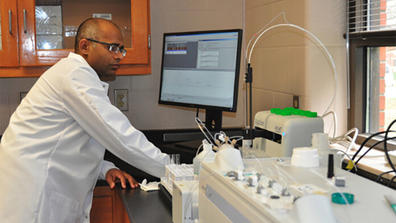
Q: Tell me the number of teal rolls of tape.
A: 1